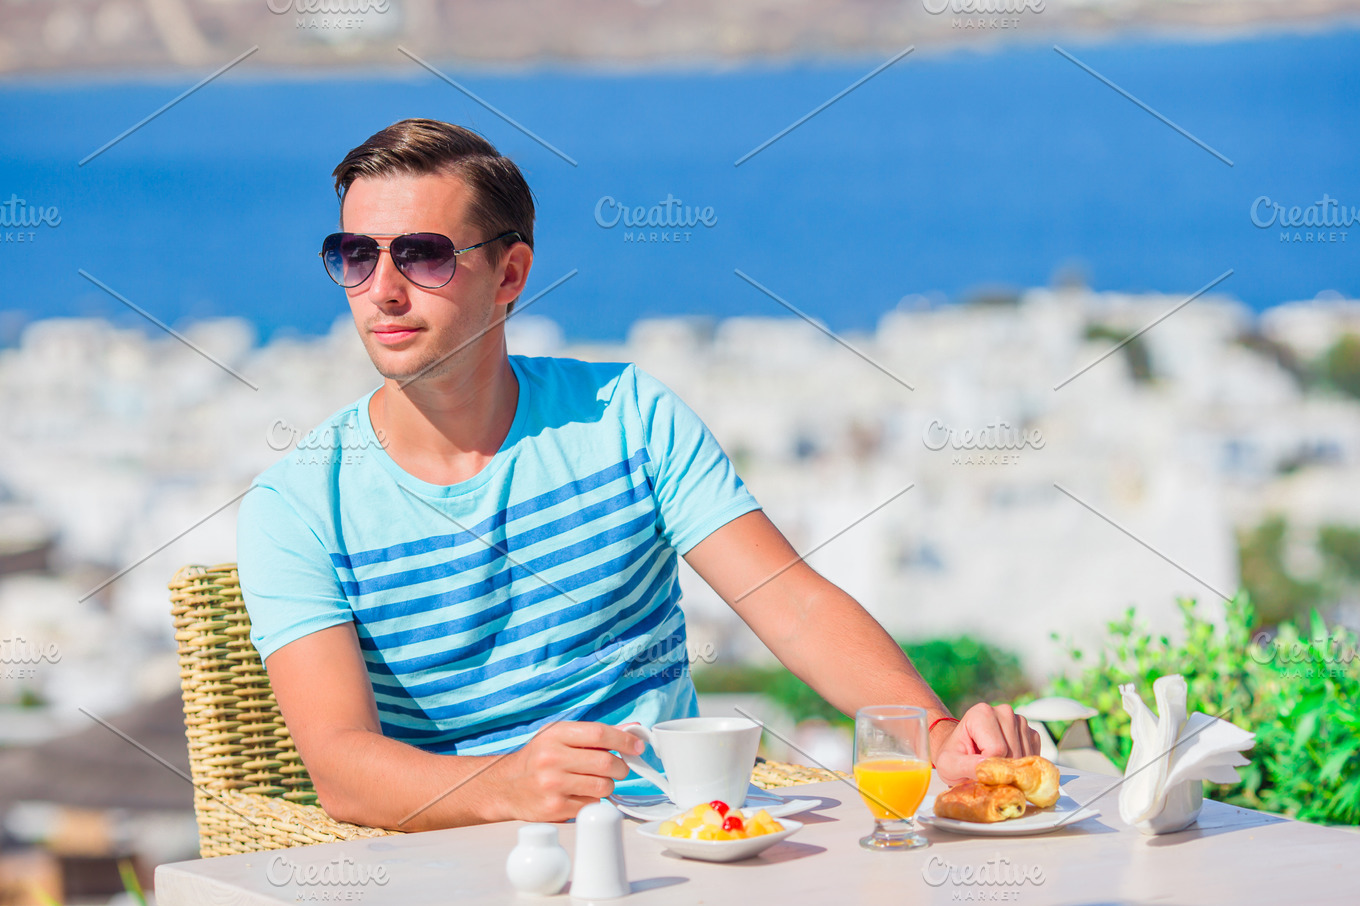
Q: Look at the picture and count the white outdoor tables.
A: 1